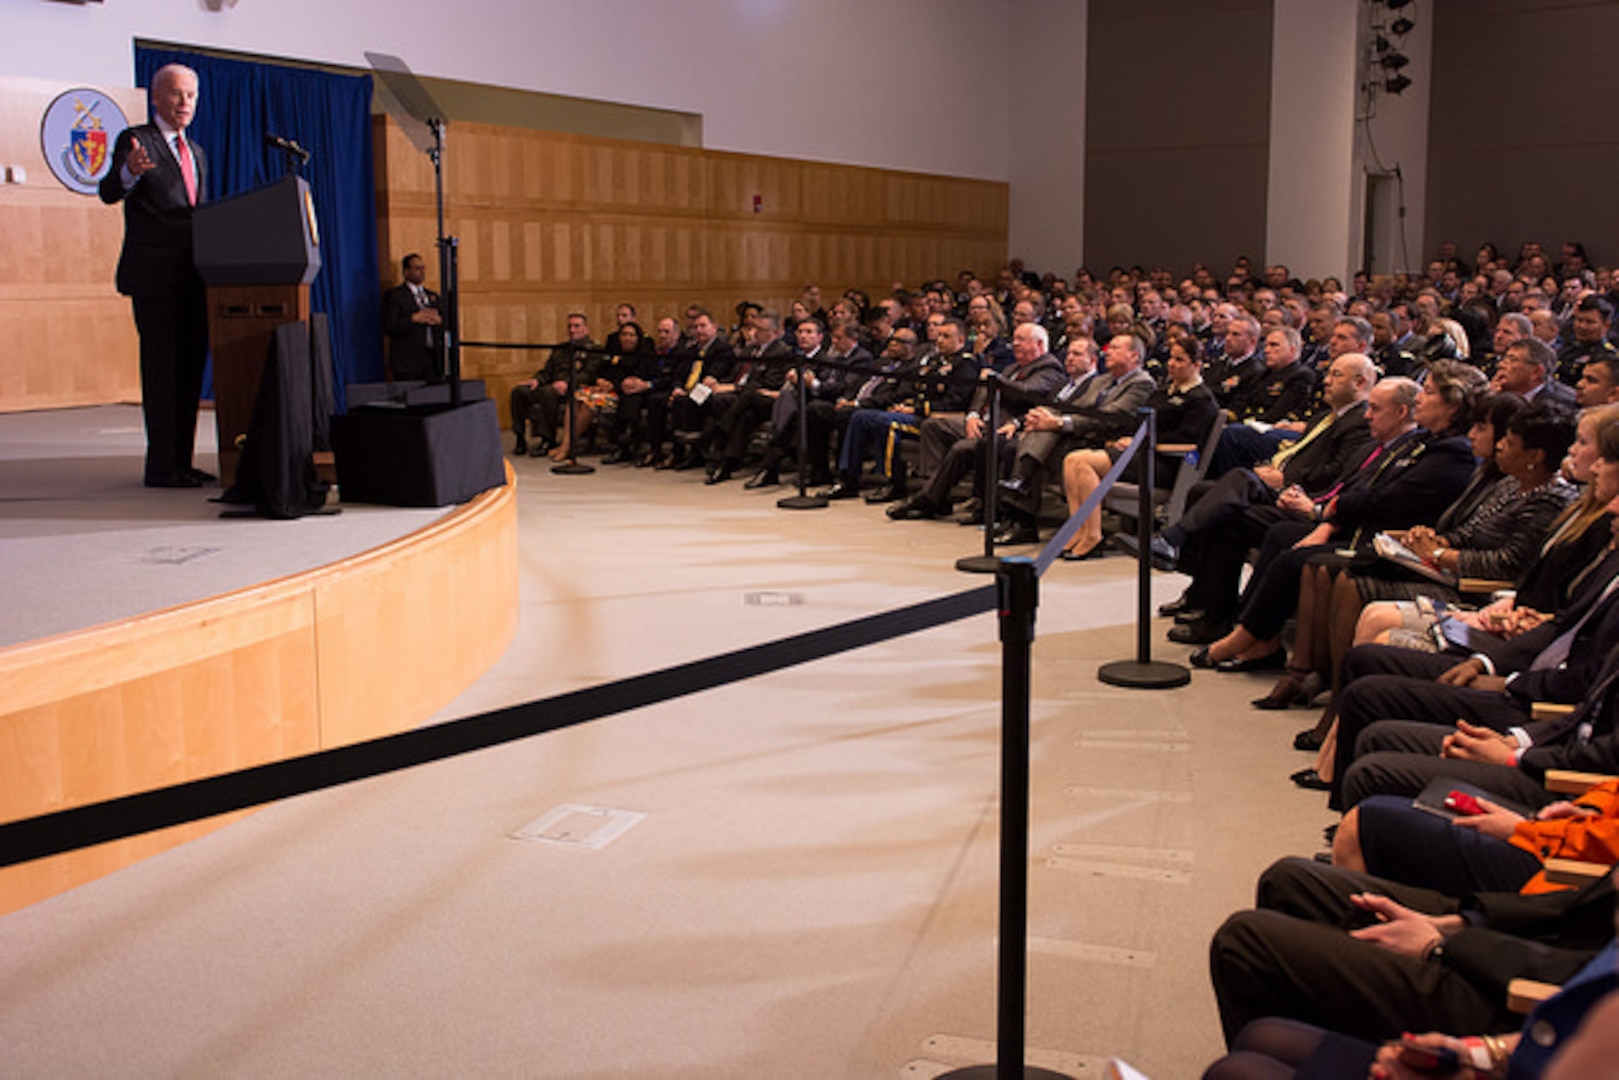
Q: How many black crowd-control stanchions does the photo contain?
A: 5